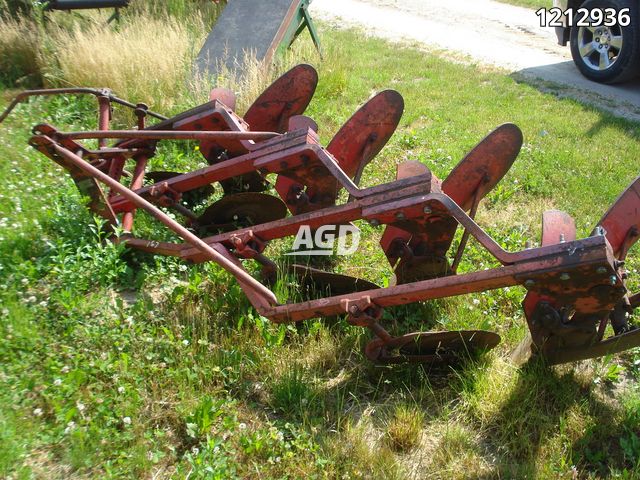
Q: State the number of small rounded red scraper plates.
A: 4